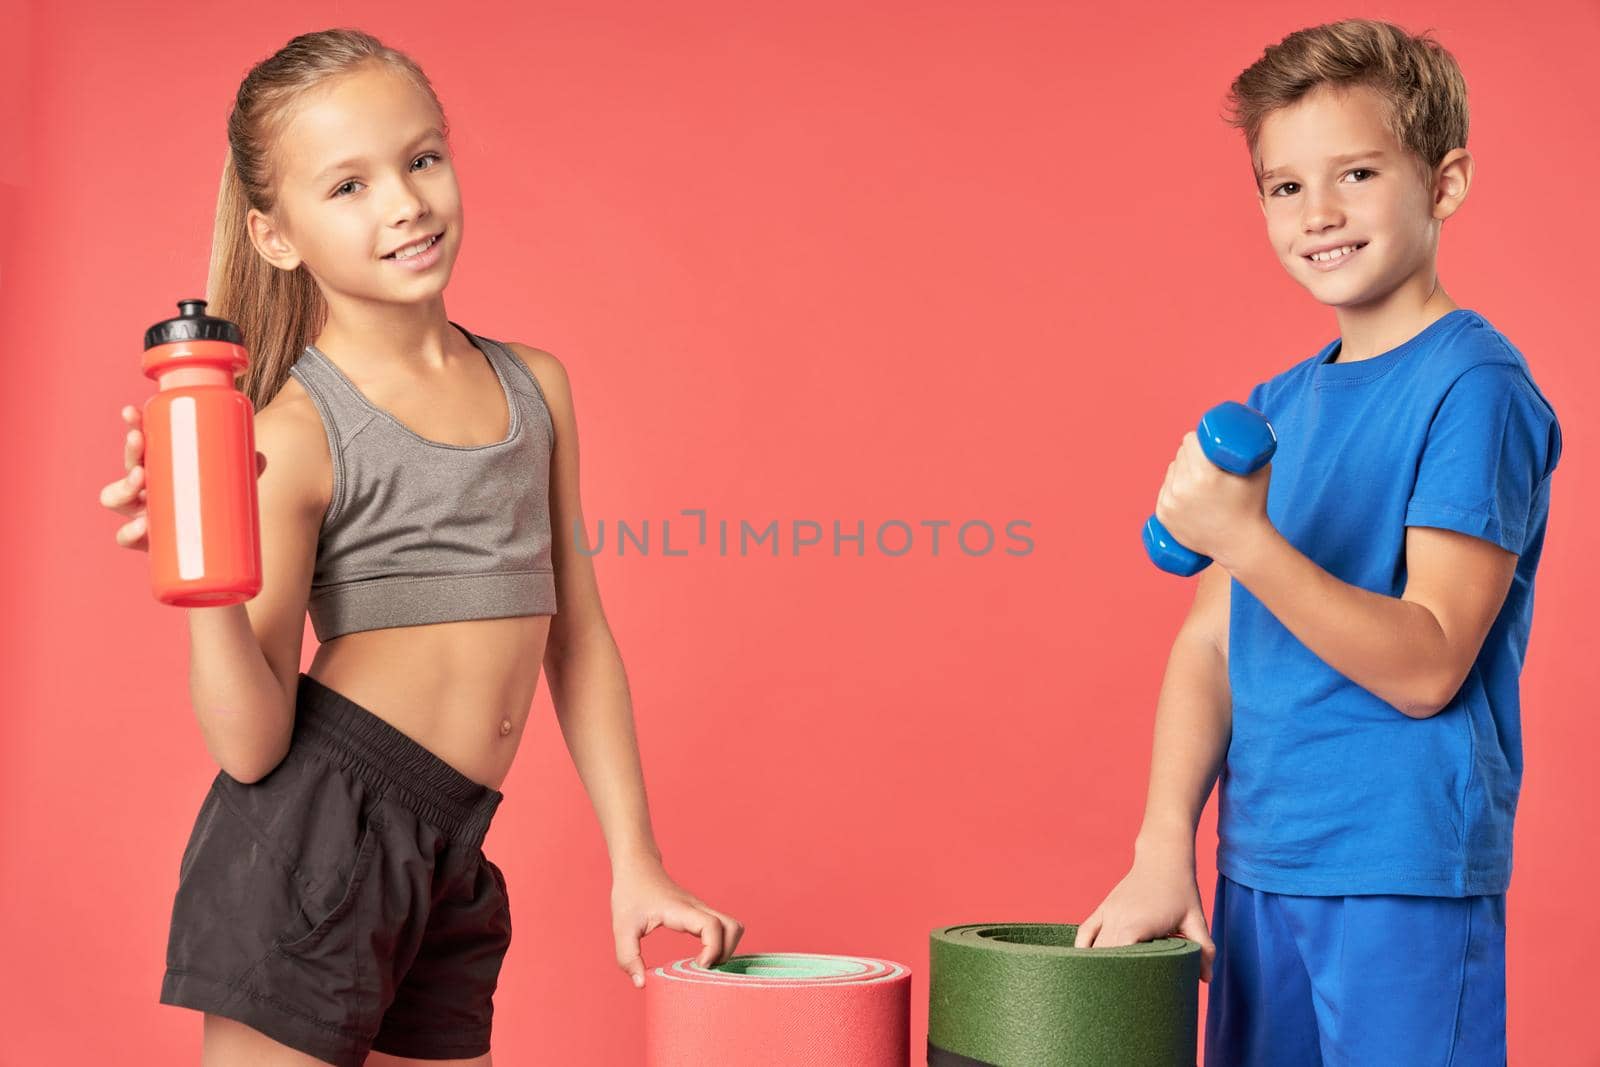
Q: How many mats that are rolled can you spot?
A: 2